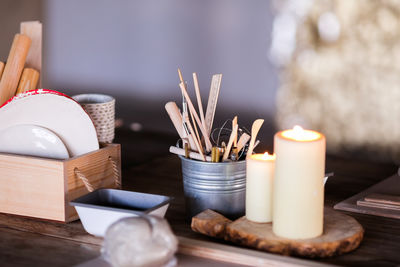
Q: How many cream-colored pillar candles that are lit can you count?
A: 2